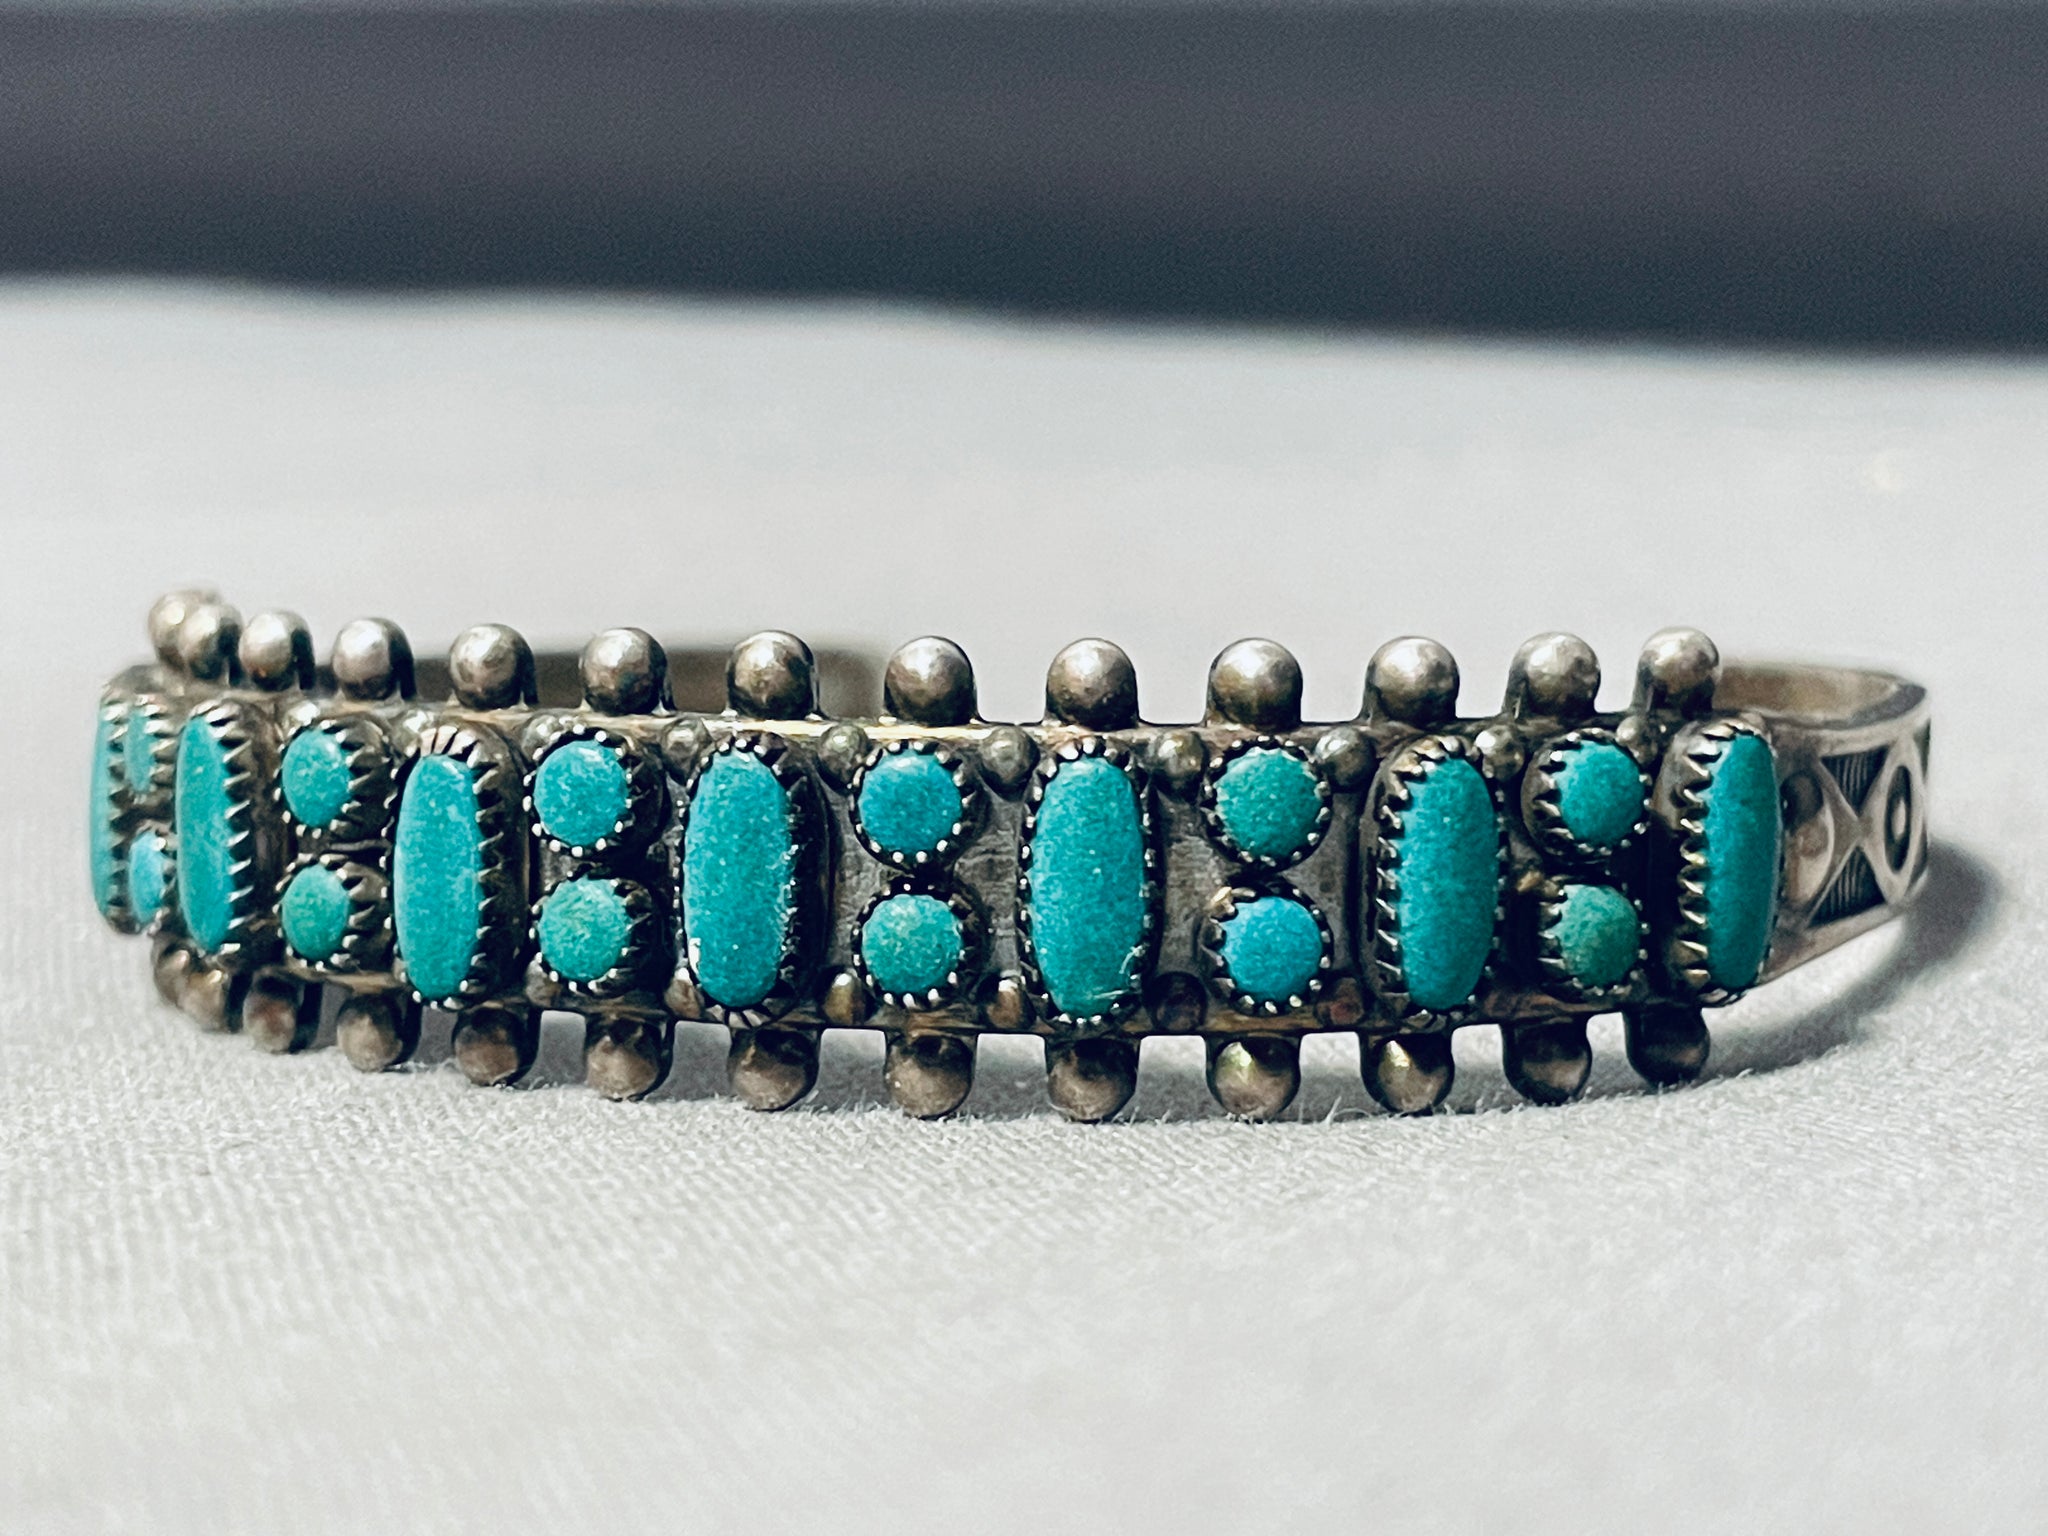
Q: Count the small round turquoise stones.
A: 12